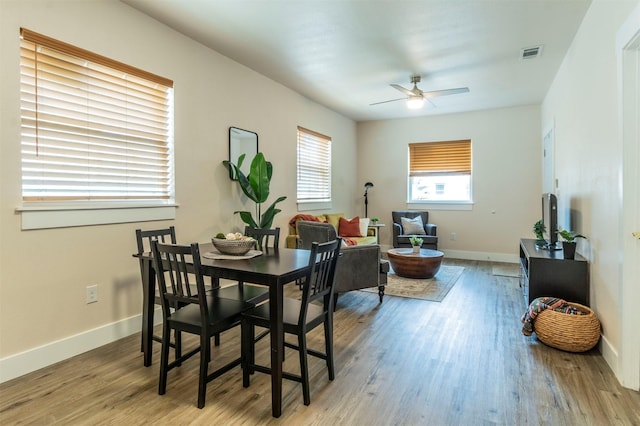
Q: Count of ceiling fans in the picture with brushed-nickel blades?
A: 1